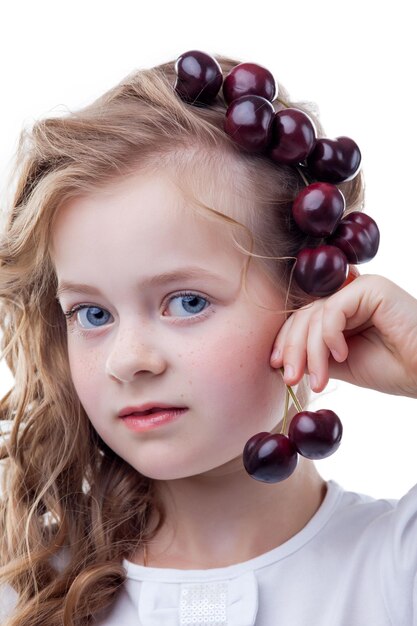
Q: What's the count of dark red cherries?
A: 10